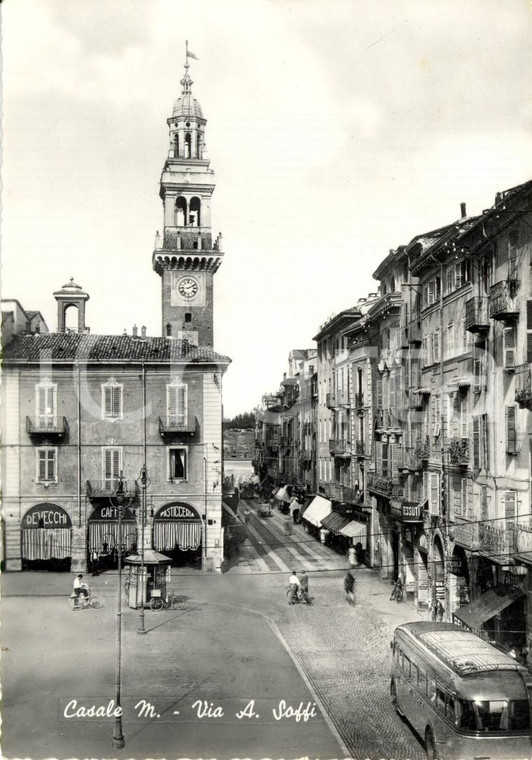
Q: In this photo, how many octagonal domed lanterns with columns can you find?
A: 1